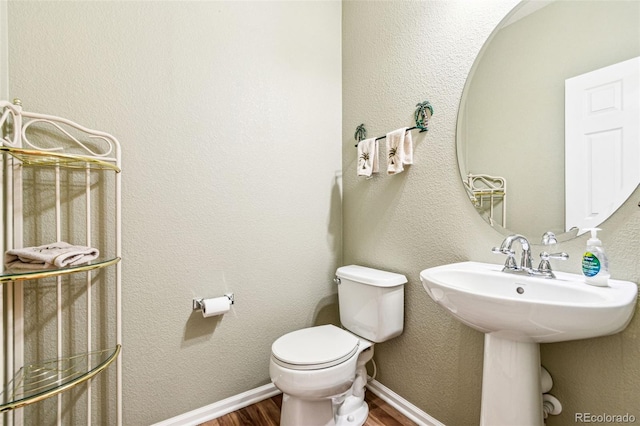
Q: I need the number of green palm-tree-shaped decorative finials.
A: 2